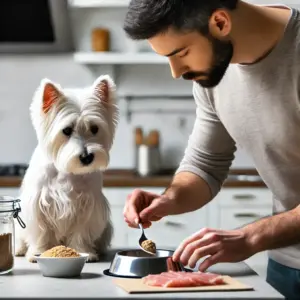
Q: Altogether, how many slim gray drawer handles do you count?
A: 3